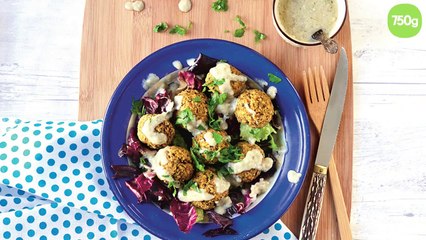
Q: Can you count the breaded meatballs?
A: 8